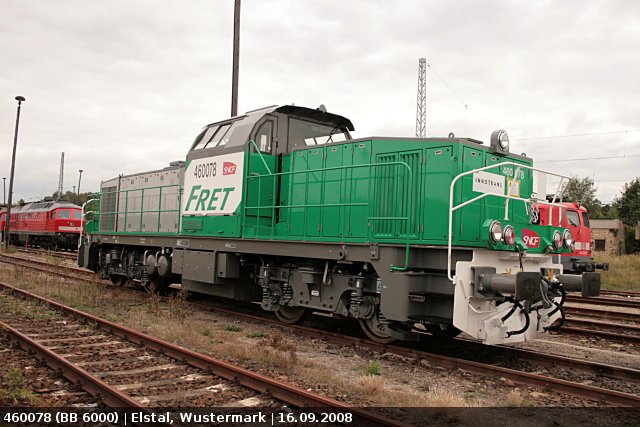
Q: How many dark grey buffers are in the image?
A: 2